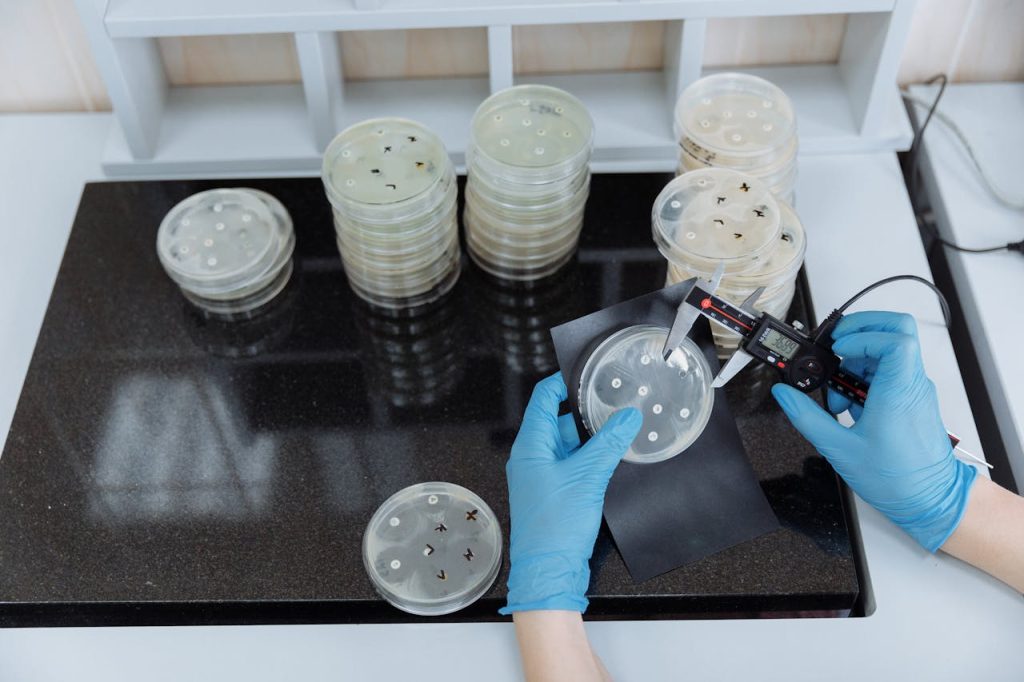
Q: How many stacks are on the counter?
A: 5